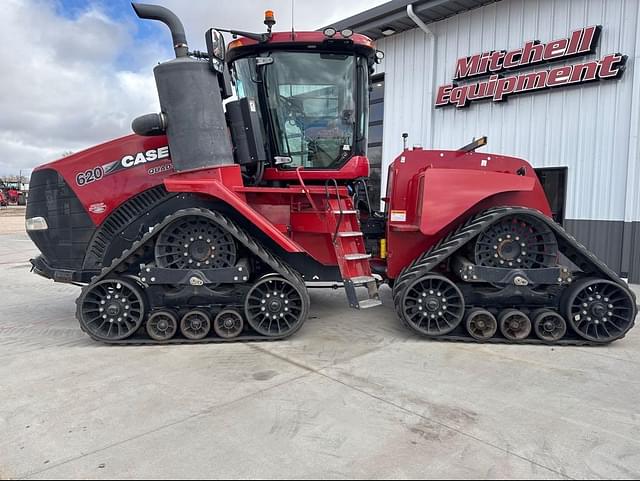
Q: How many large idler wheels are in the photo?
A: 4